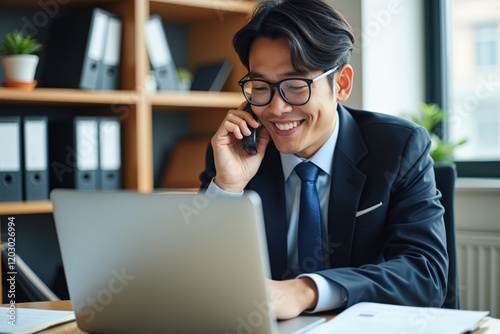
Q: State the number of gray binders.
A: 7